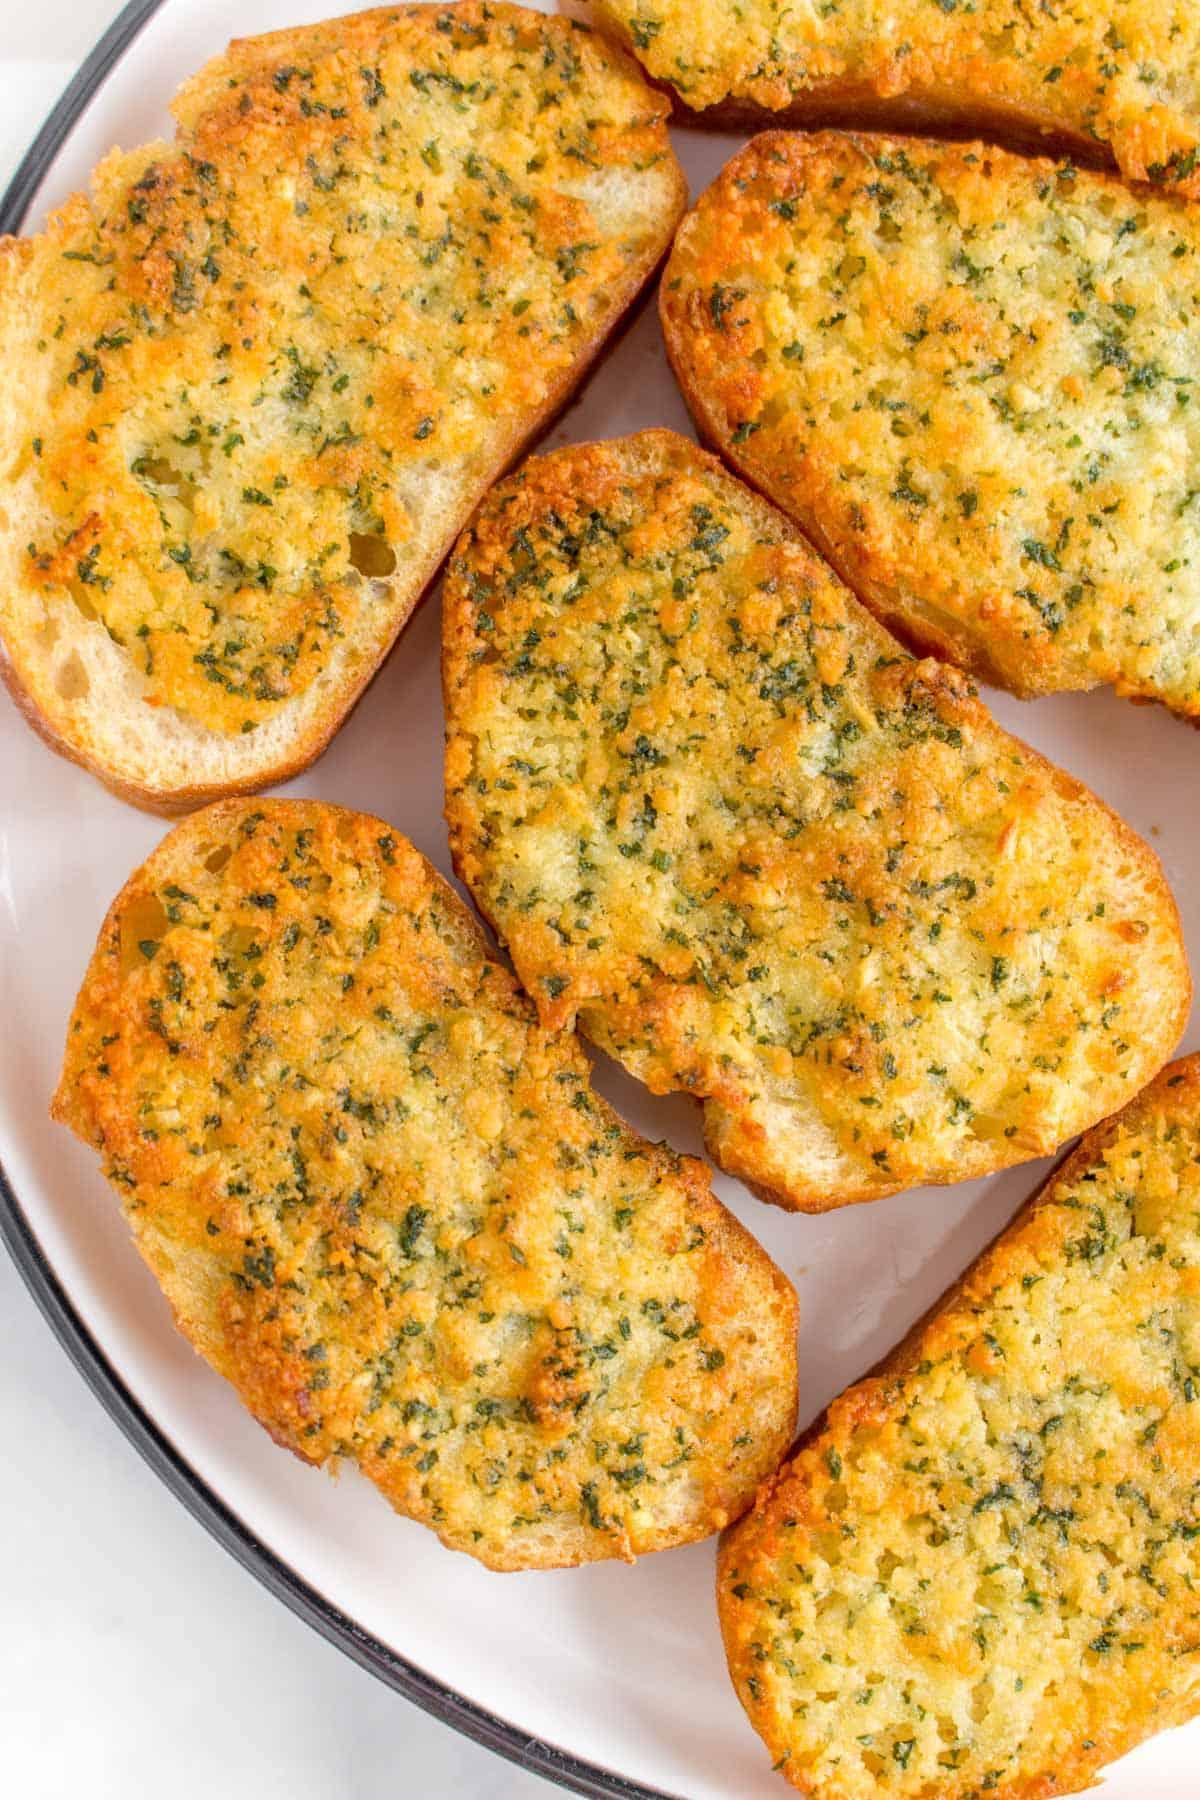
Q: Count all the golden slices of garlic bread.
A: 6